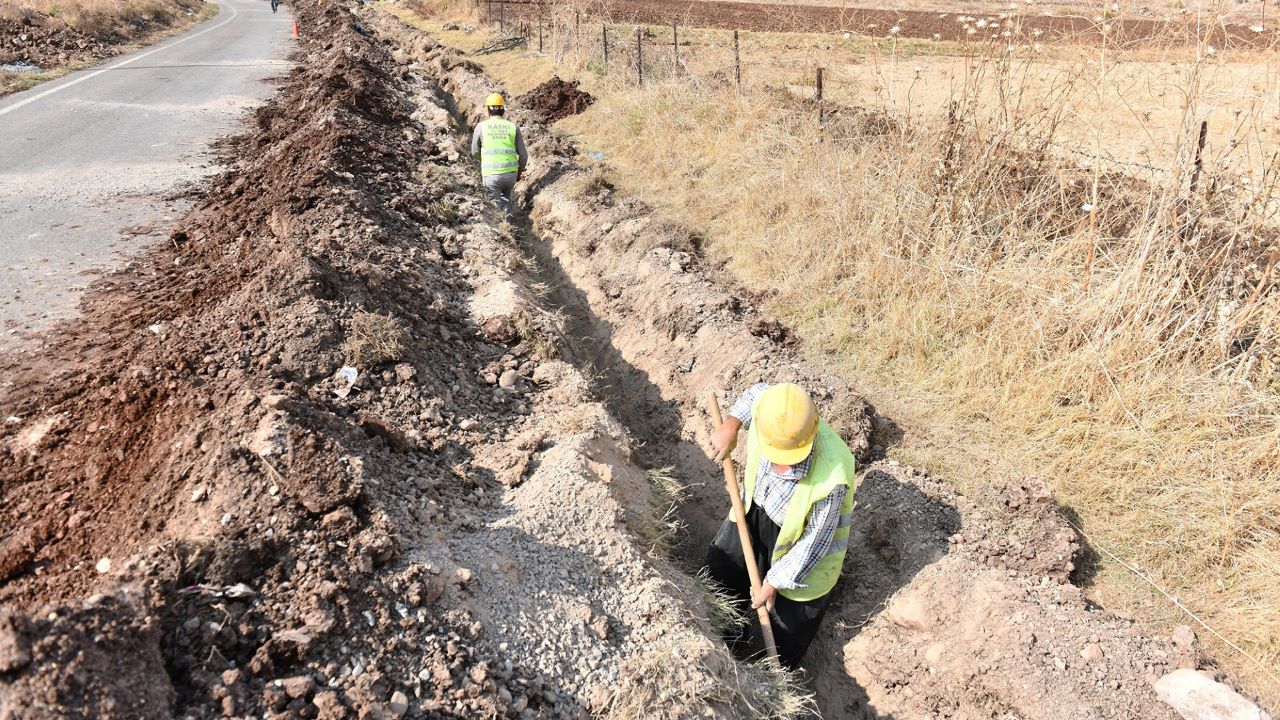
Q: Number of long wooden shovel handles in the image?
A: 1